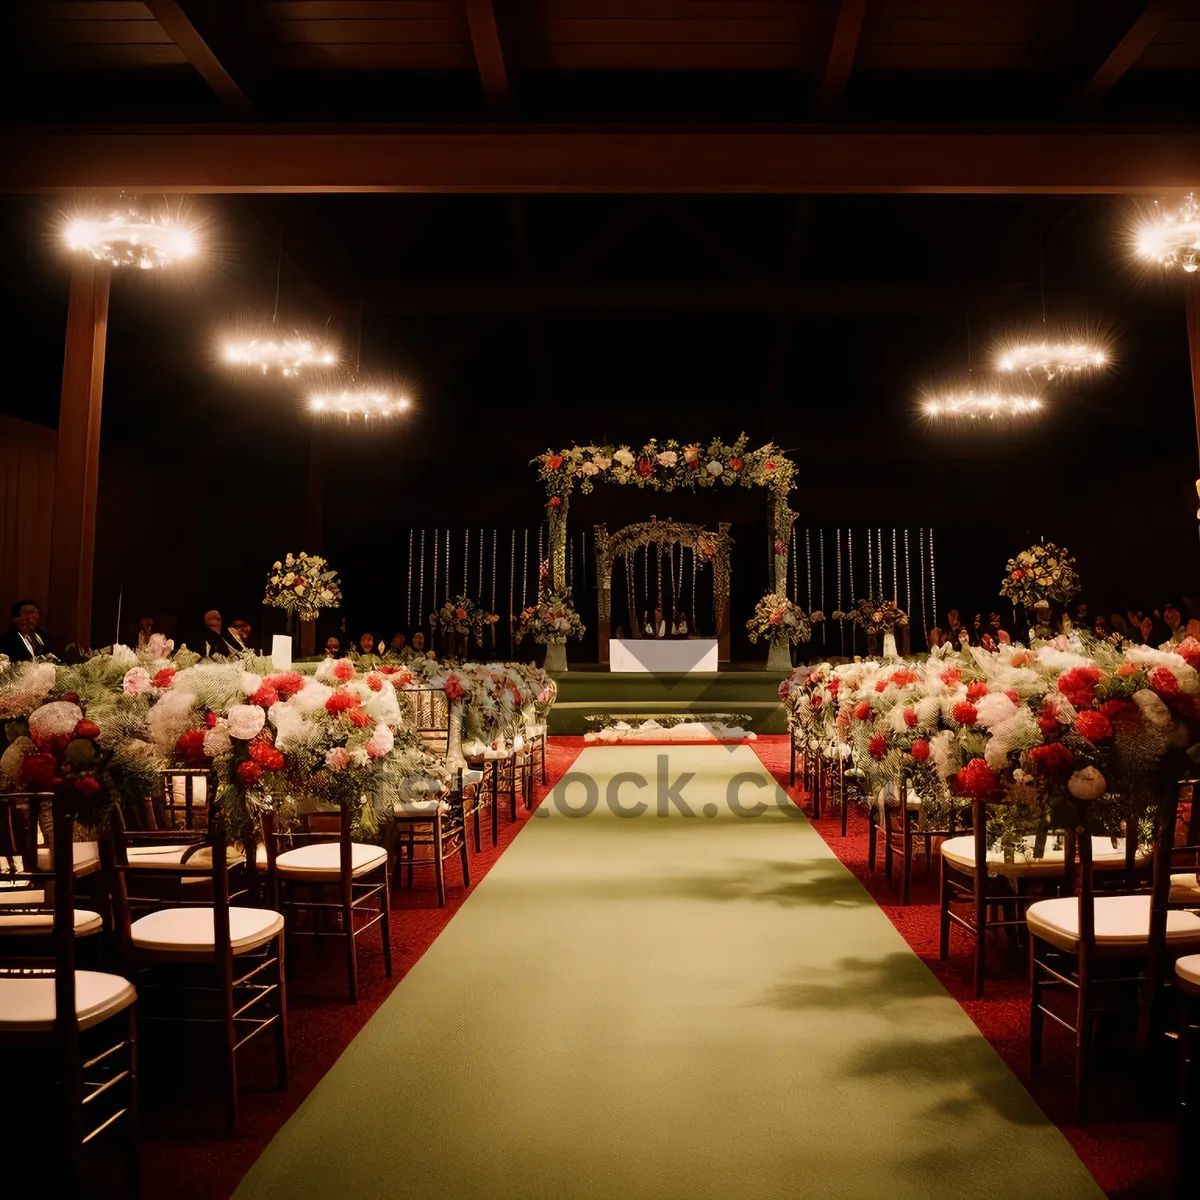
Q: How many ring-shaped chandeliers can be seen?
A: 6